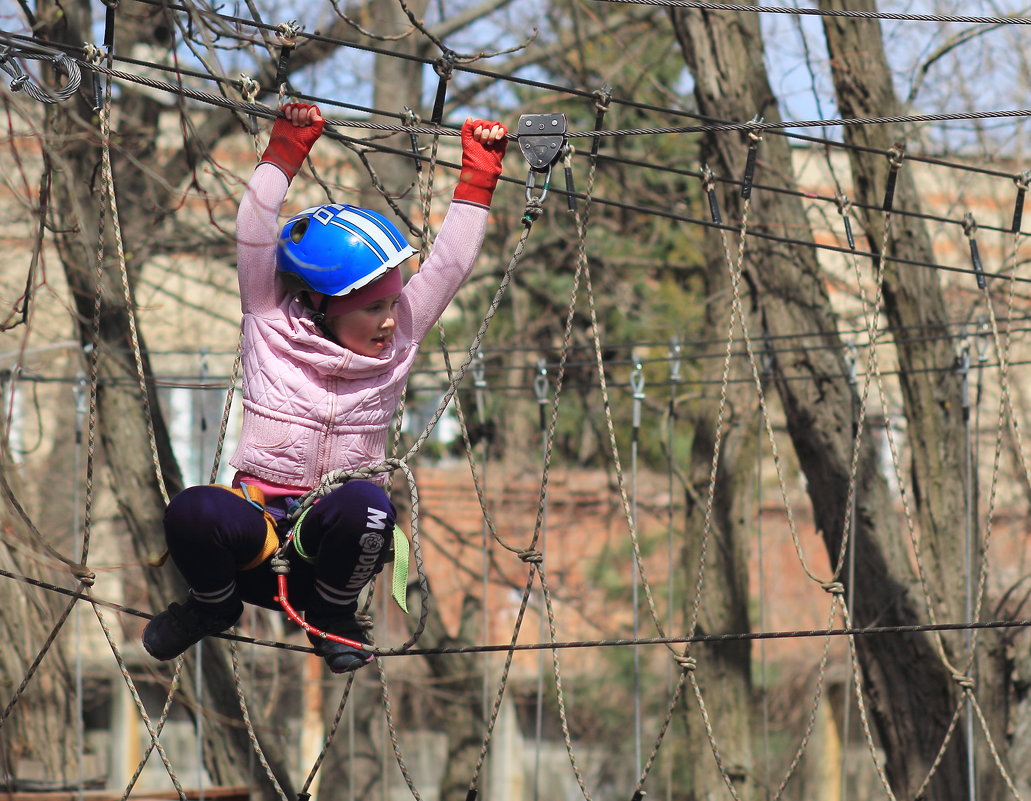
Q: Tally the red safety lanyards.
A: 1